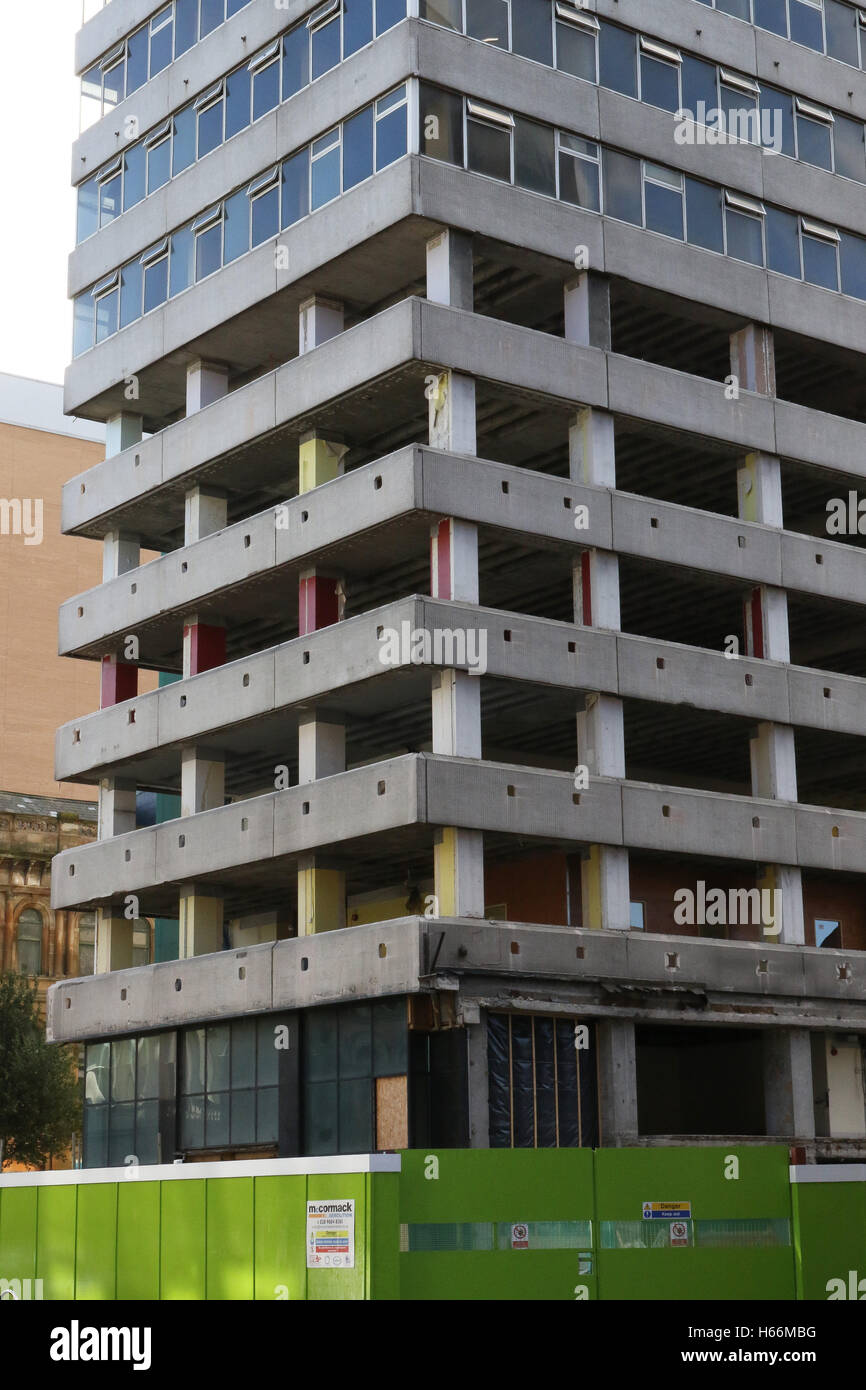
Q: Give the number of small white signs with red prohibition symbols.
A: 2